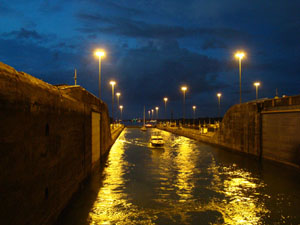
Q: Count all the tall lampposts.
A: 13